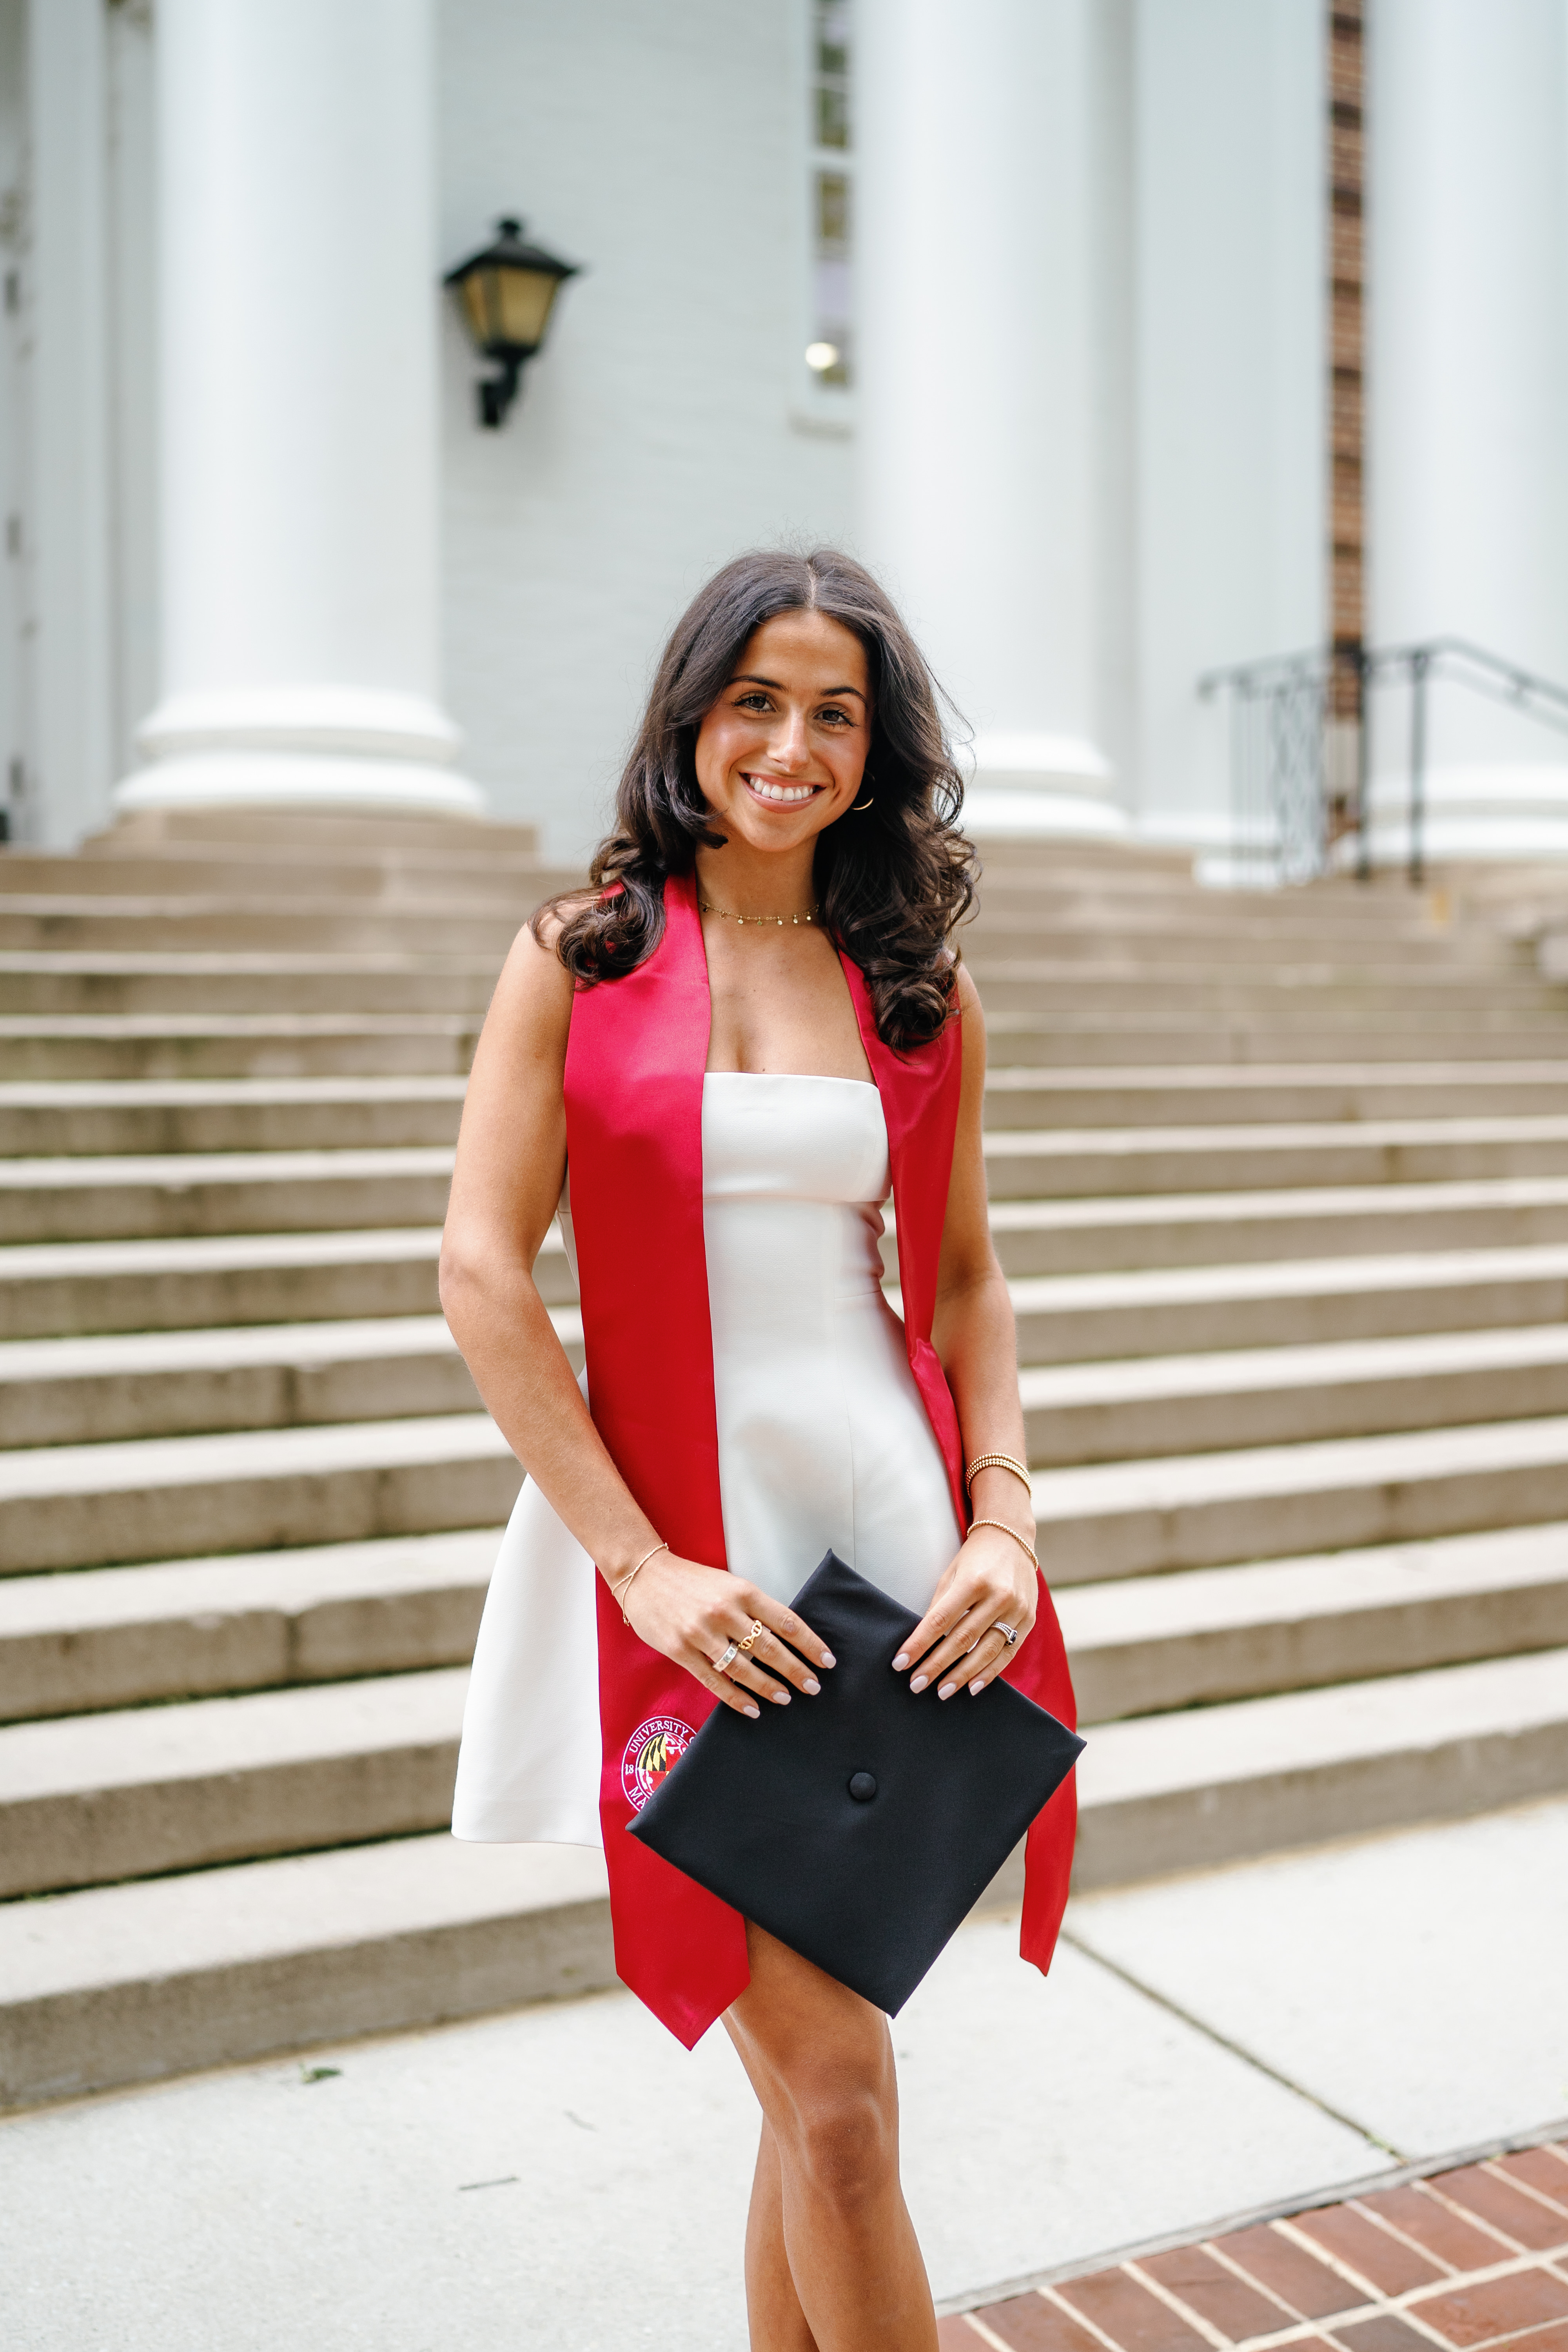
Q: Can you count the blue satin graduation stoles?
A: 0